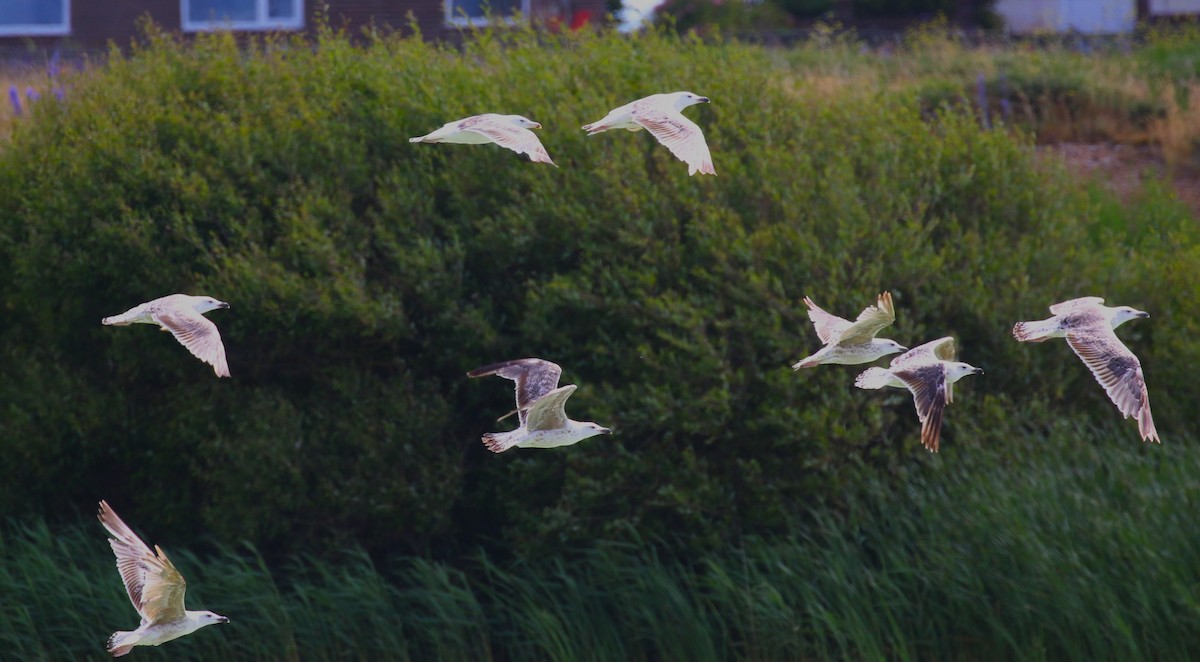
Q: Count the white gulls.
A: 8